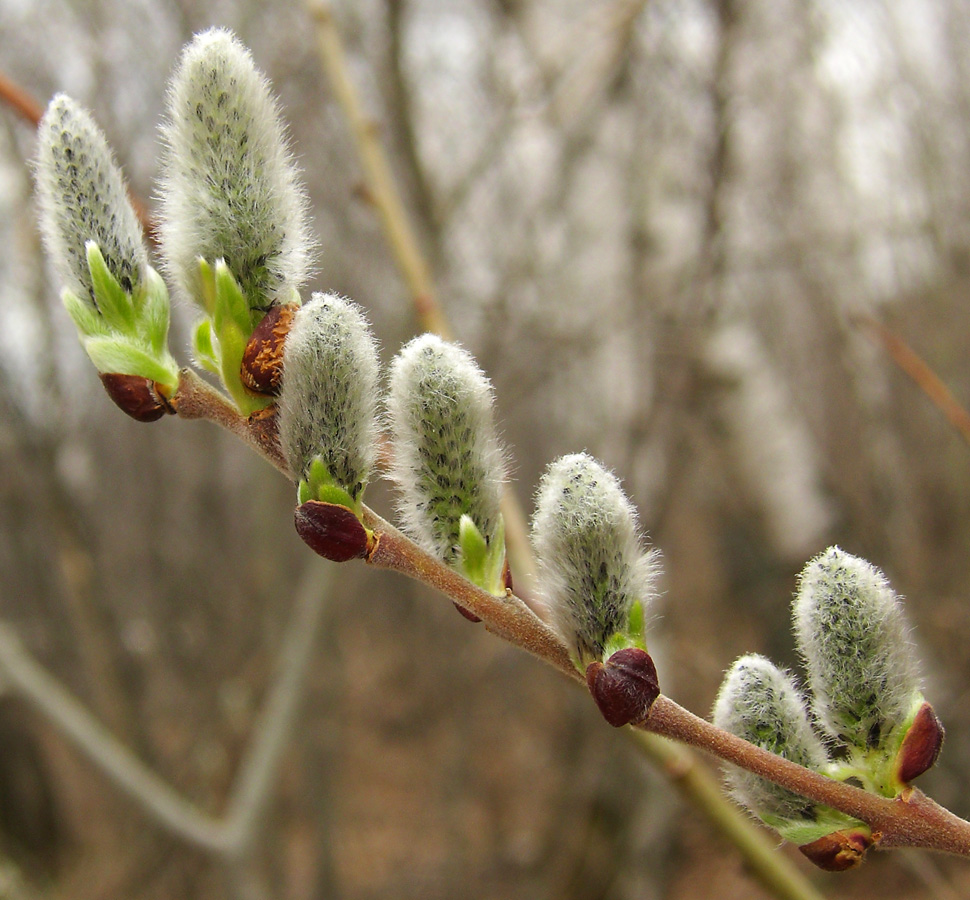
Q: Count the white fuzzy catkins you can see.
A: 7